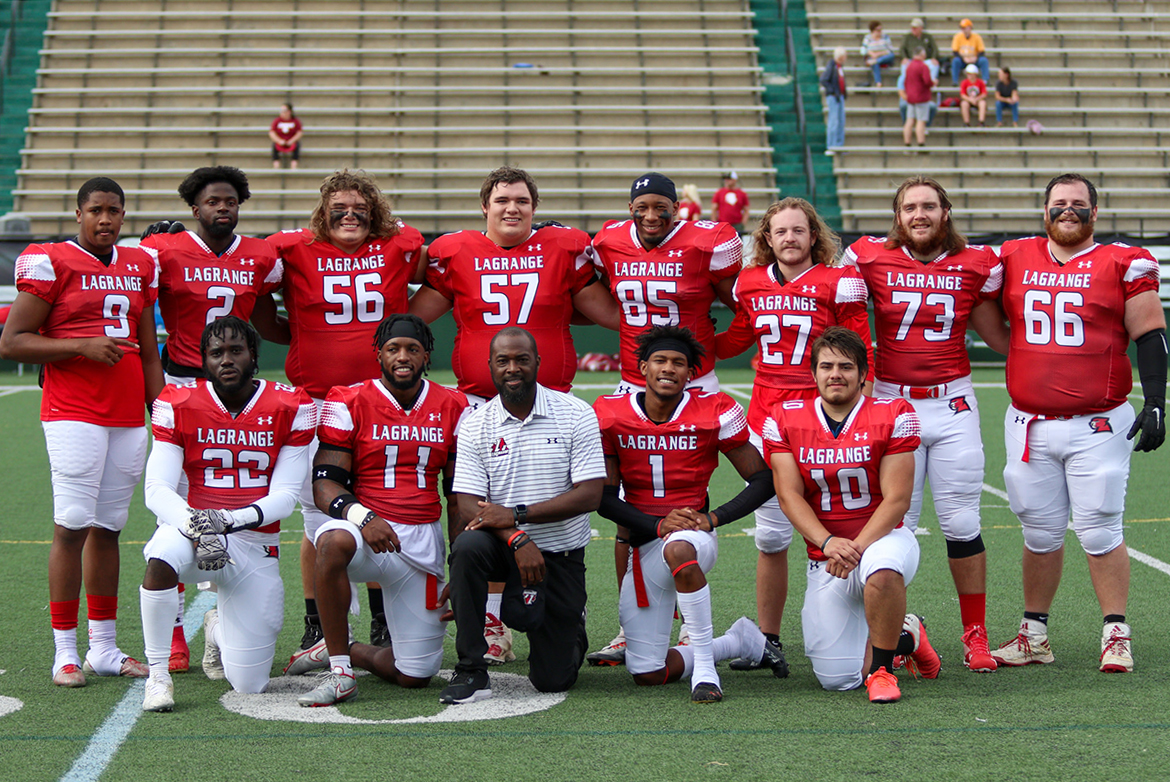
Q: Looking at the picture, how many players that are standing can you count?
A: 8